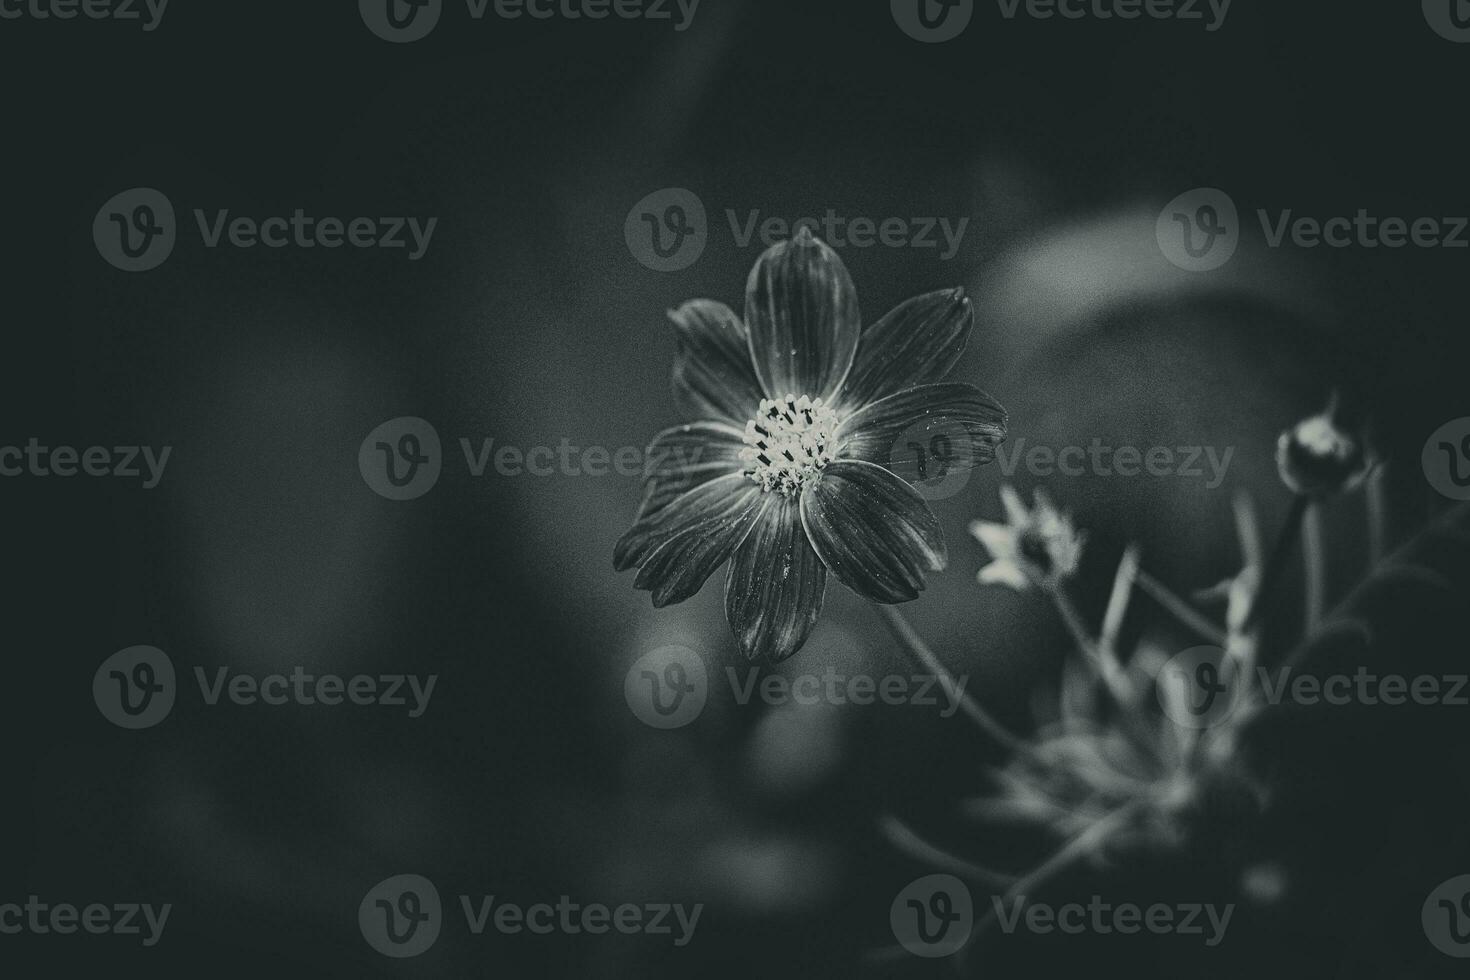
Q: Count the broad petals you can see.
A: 8